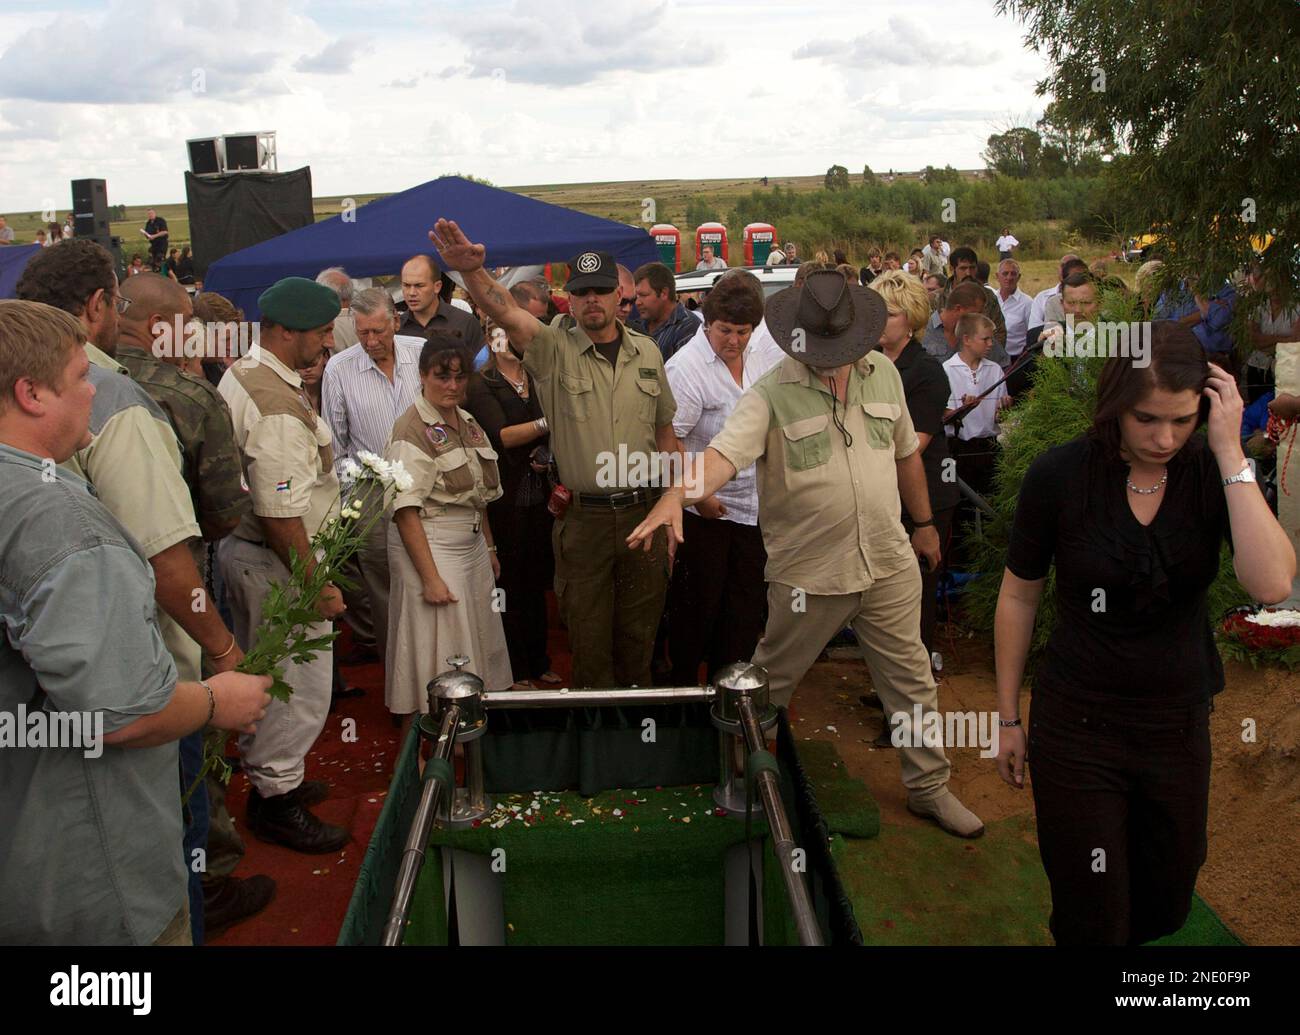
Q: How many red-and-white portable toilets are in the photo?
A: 3